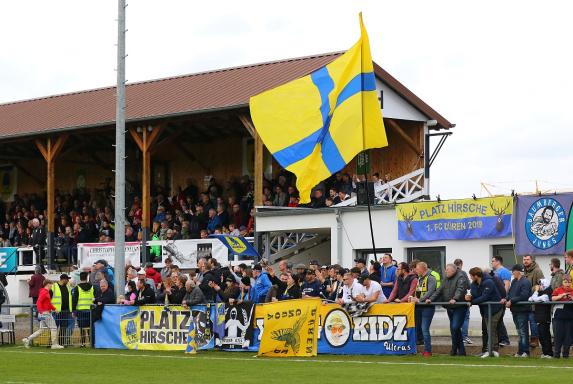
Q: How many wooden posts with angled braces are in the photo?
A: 3